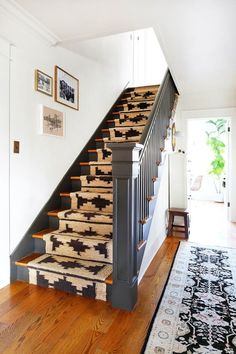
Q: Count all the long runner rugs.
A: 2